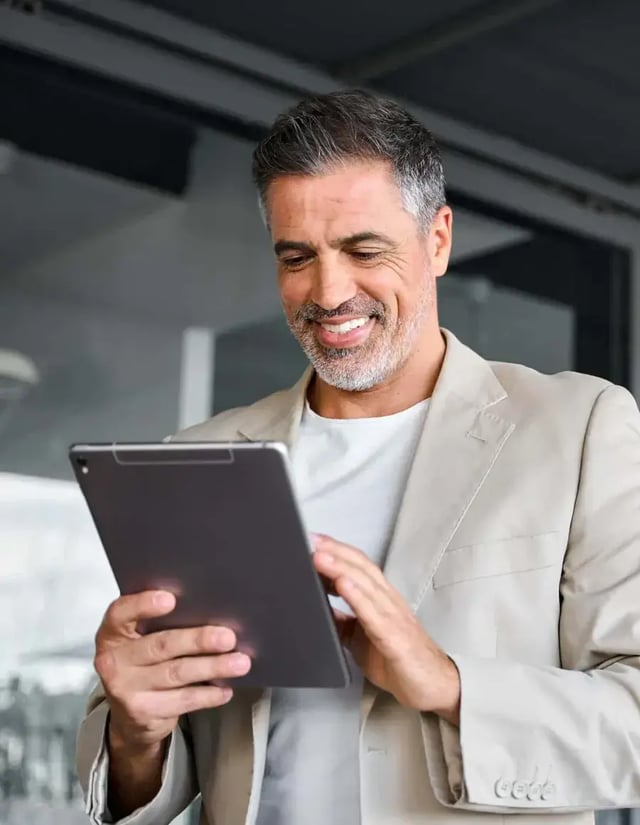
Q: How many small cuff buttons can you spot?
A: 4